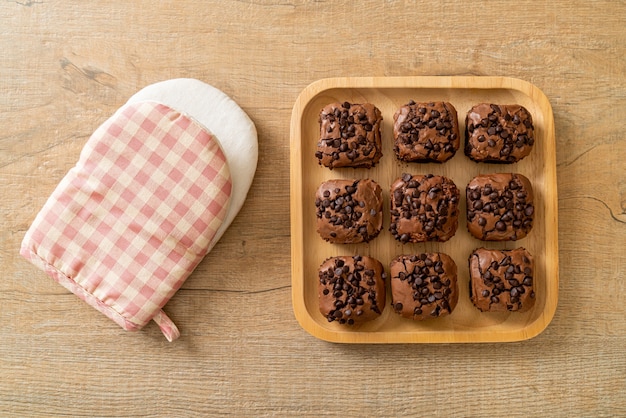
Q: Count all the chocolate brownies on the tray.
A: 9